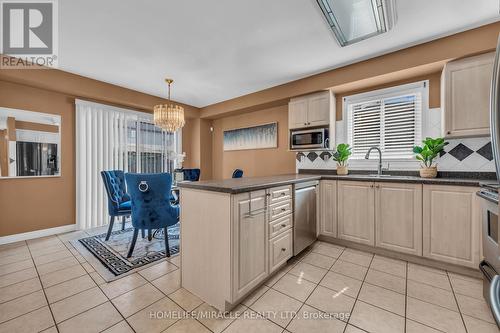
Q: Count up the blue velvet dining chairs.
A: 4